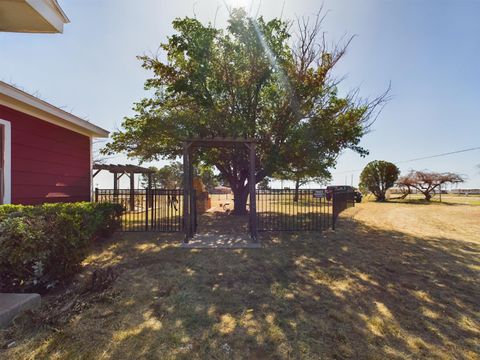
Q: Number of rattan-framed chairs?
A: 0